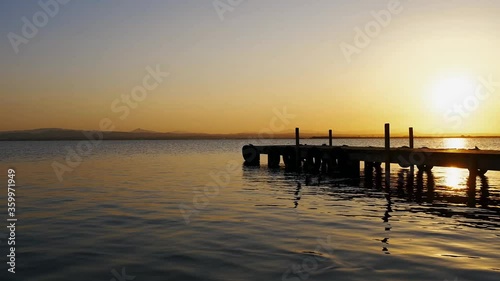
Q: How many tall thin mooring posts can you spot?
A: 4